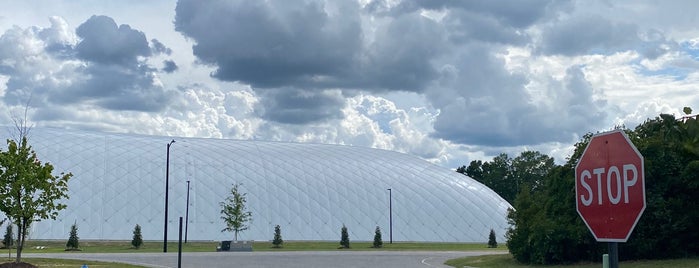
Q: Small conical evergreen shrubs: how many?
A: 7